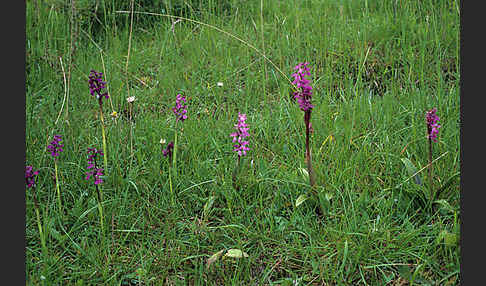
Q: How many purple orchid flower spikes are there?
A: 9